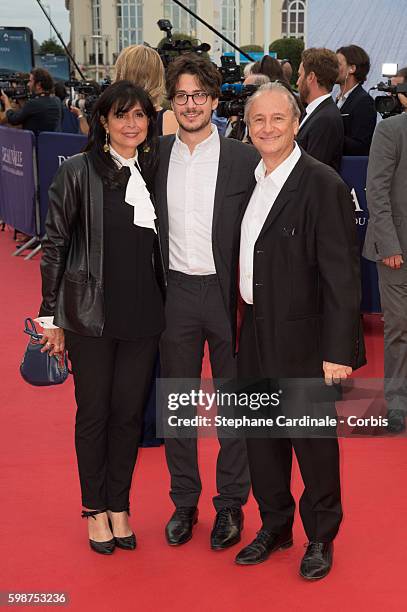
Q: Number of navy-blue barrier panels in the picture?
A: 3